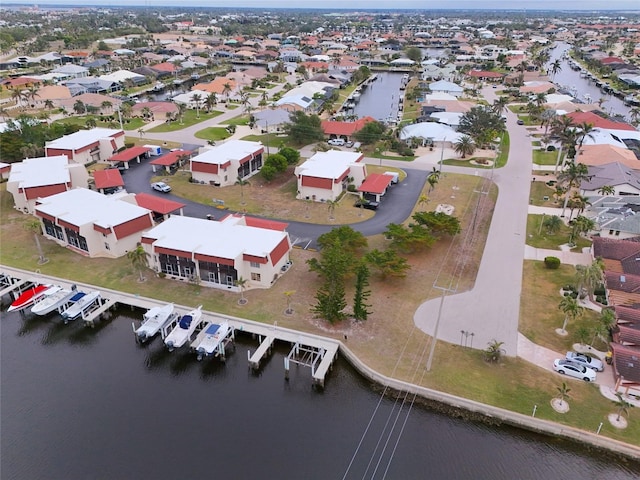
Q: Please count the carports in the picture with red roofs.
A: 6